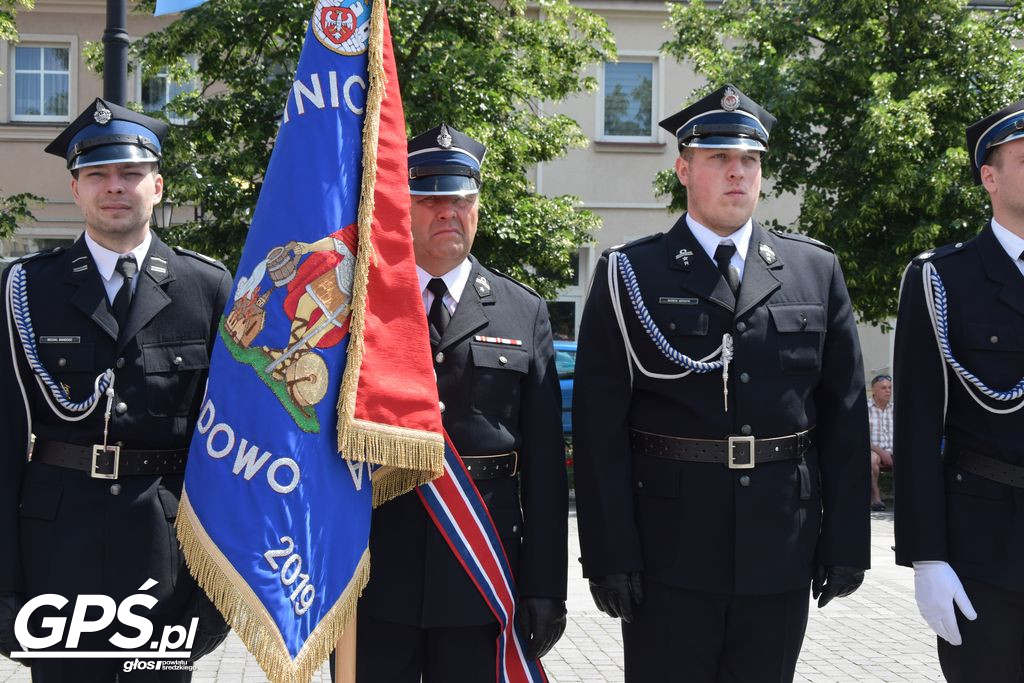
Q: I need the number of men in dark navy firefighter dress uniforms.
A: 4